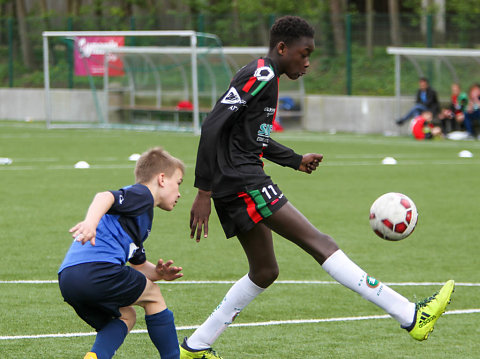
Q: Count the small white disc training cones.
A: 4